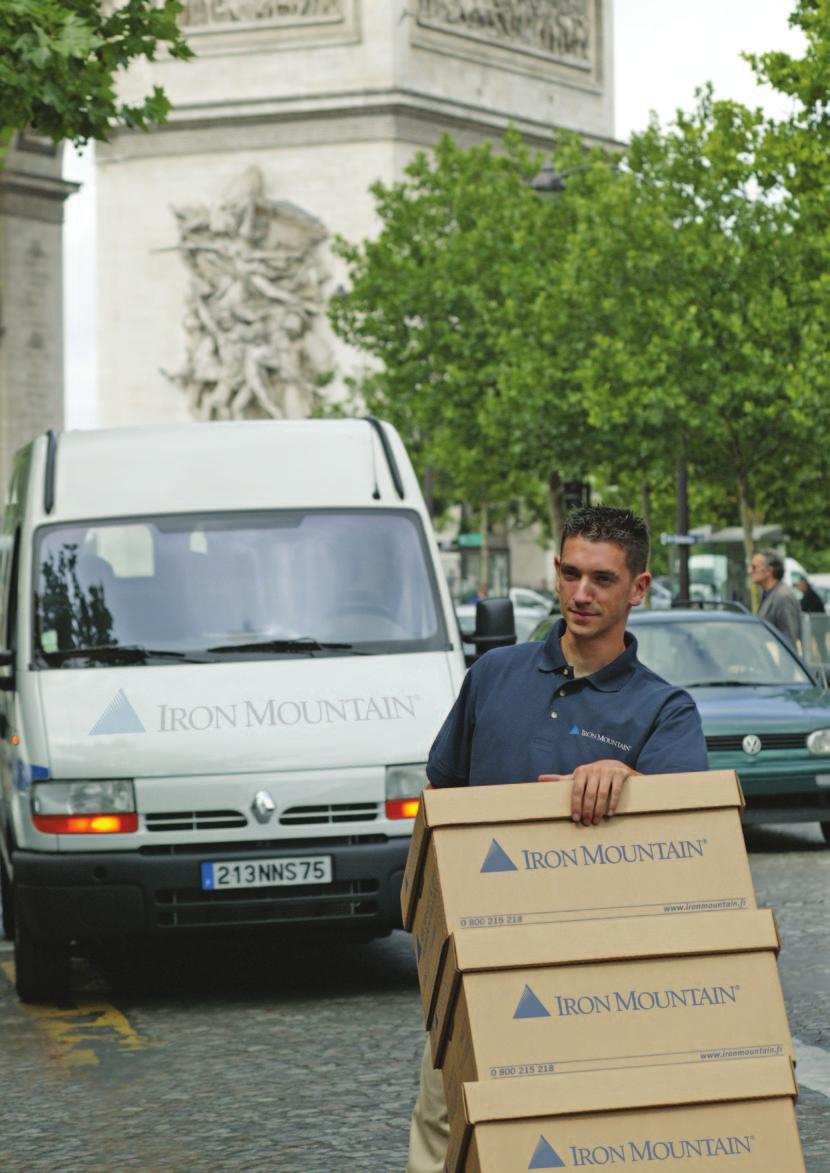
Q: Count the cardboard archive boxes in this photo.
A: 3